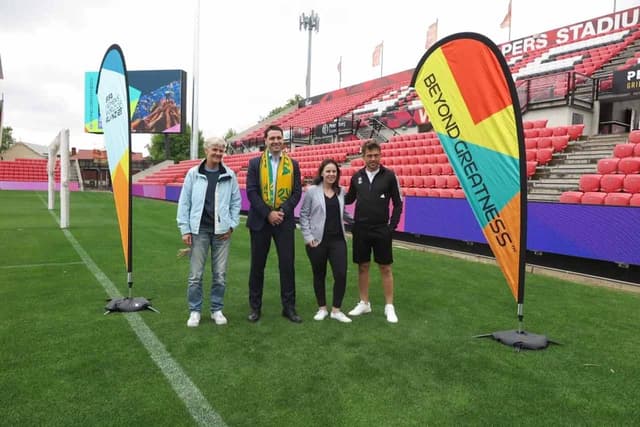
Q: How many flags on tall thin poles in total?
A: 4